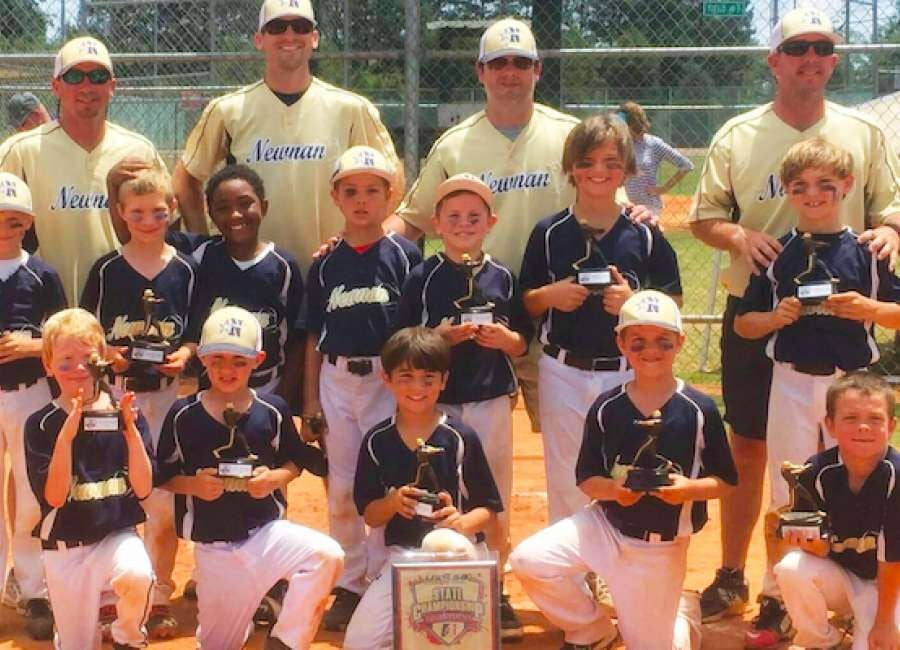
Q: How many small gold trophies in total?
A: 9